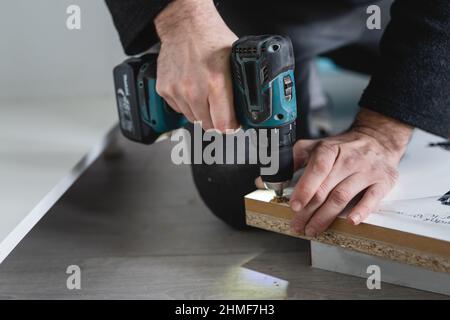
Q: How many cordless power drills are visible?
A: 1